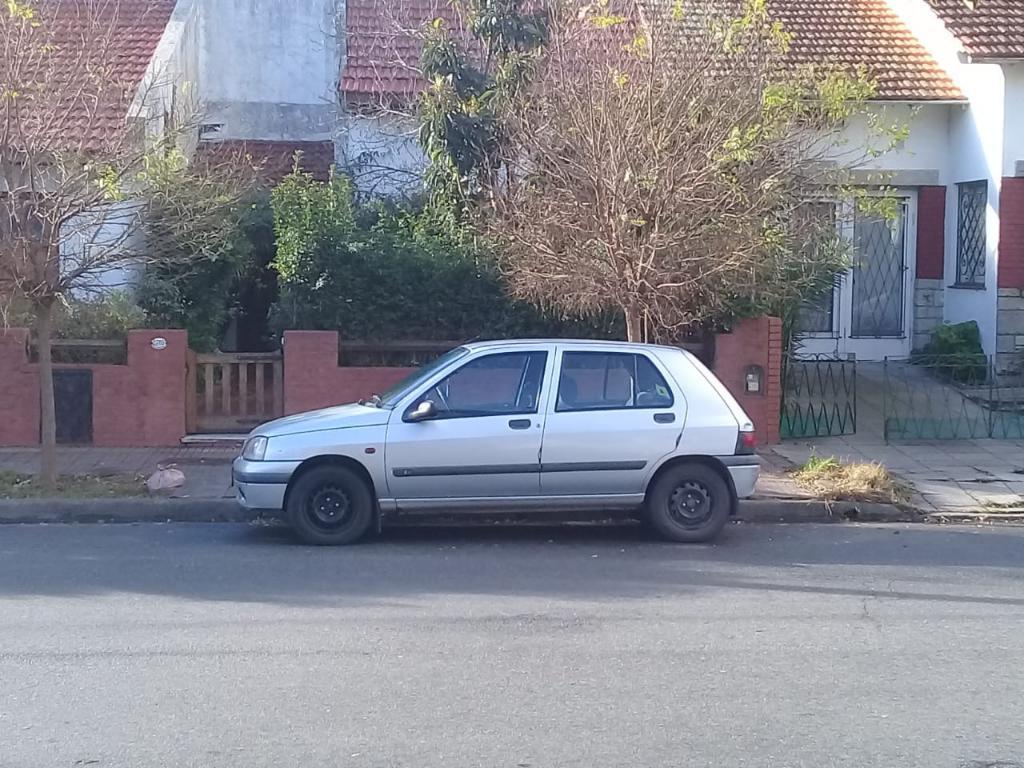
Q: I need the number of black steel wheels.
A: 2